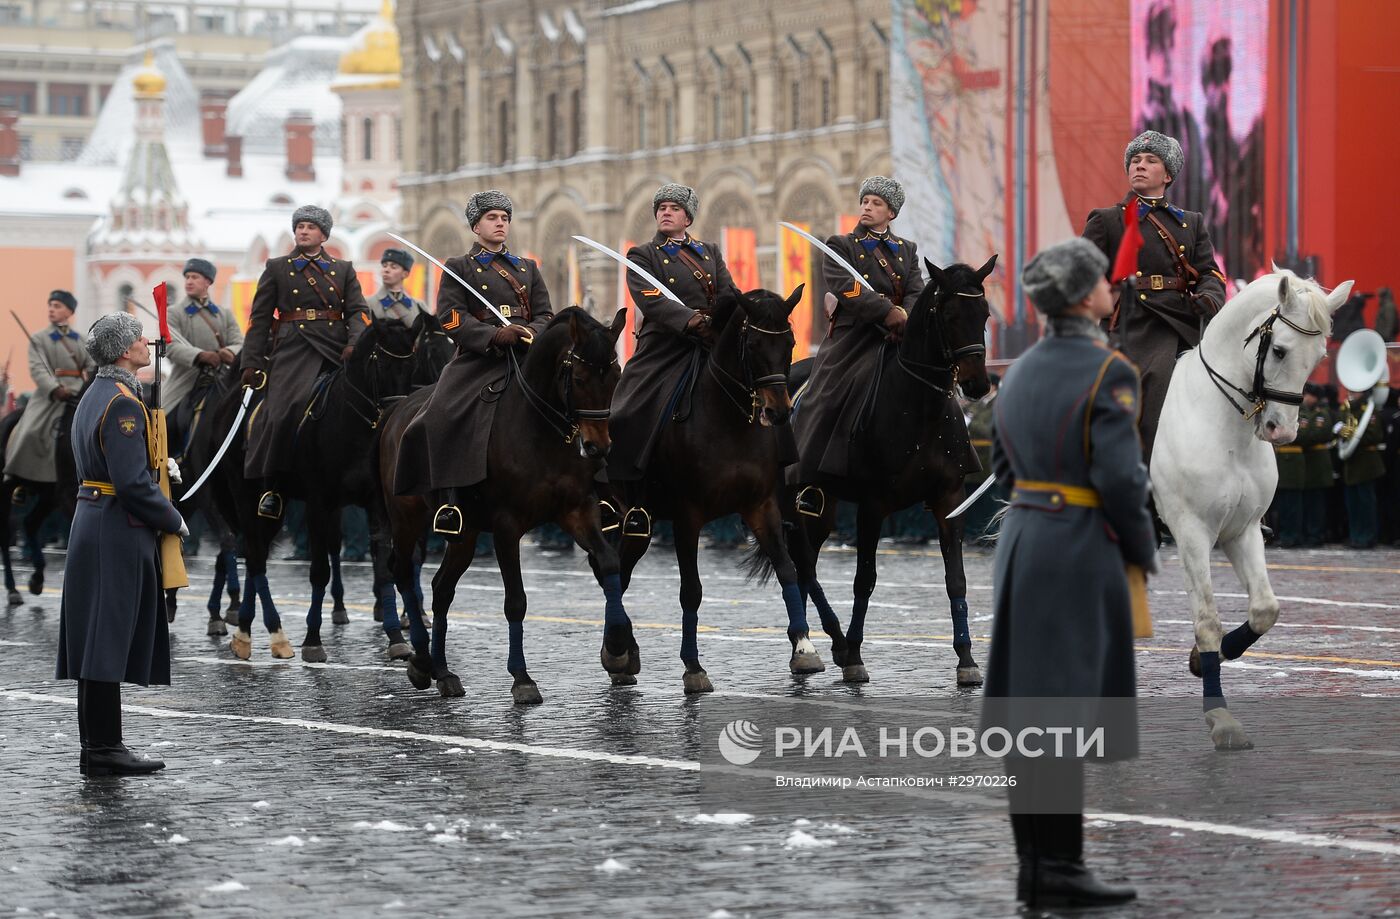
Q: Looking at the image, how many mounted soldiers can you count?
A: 8